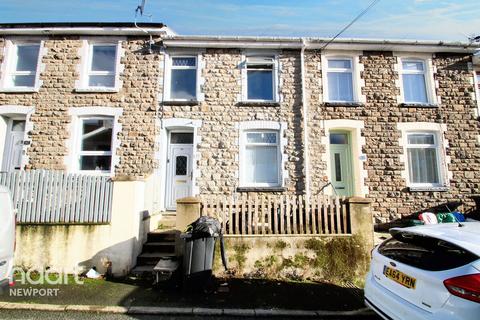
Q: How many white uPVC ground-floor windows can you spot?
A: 3